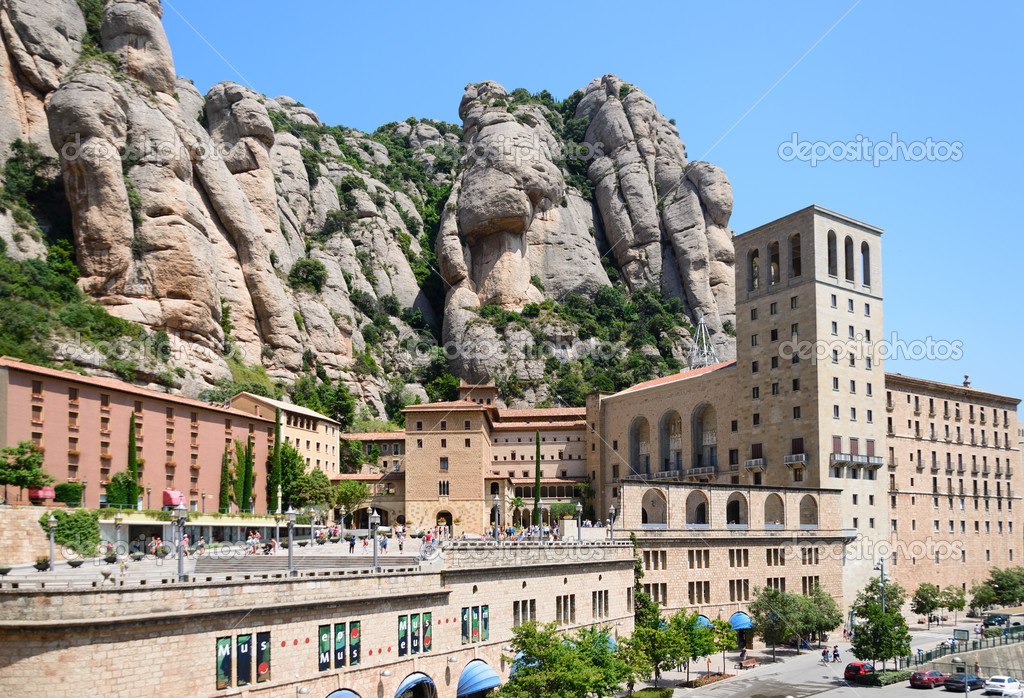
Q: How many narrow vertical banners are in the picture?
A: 12